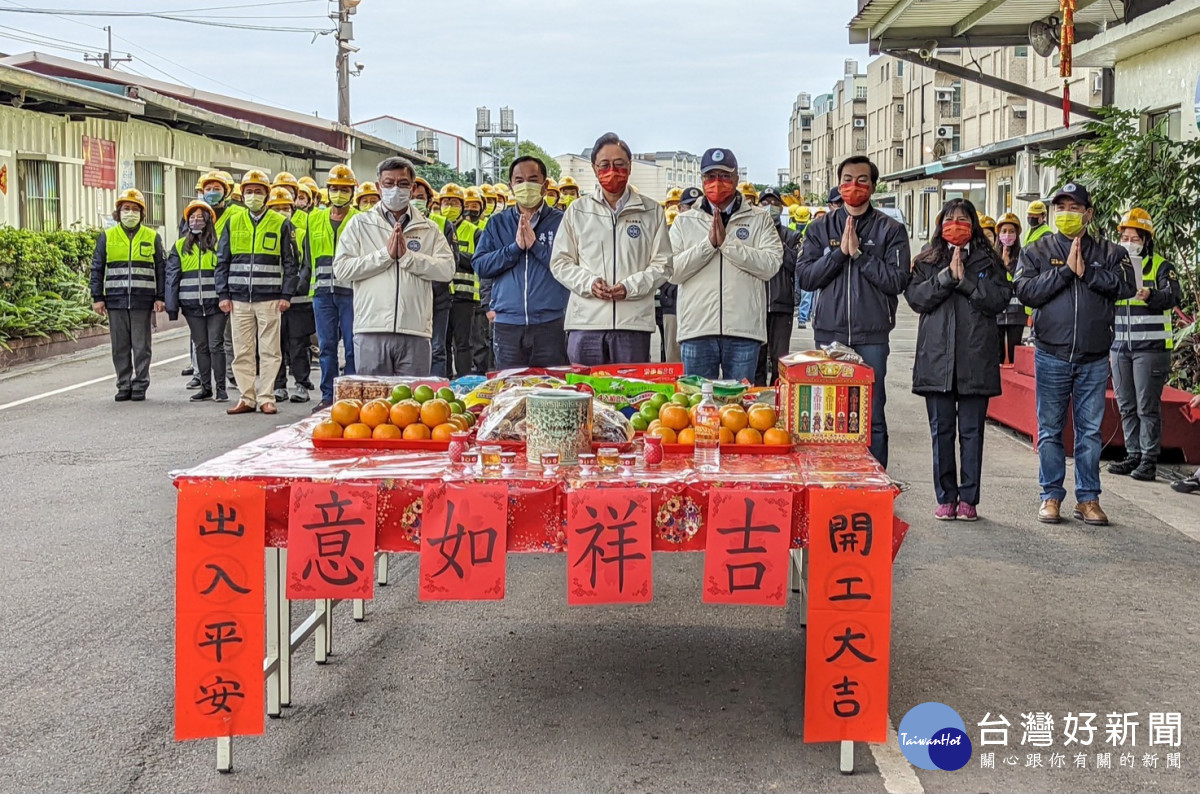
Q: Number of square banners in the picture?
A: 4